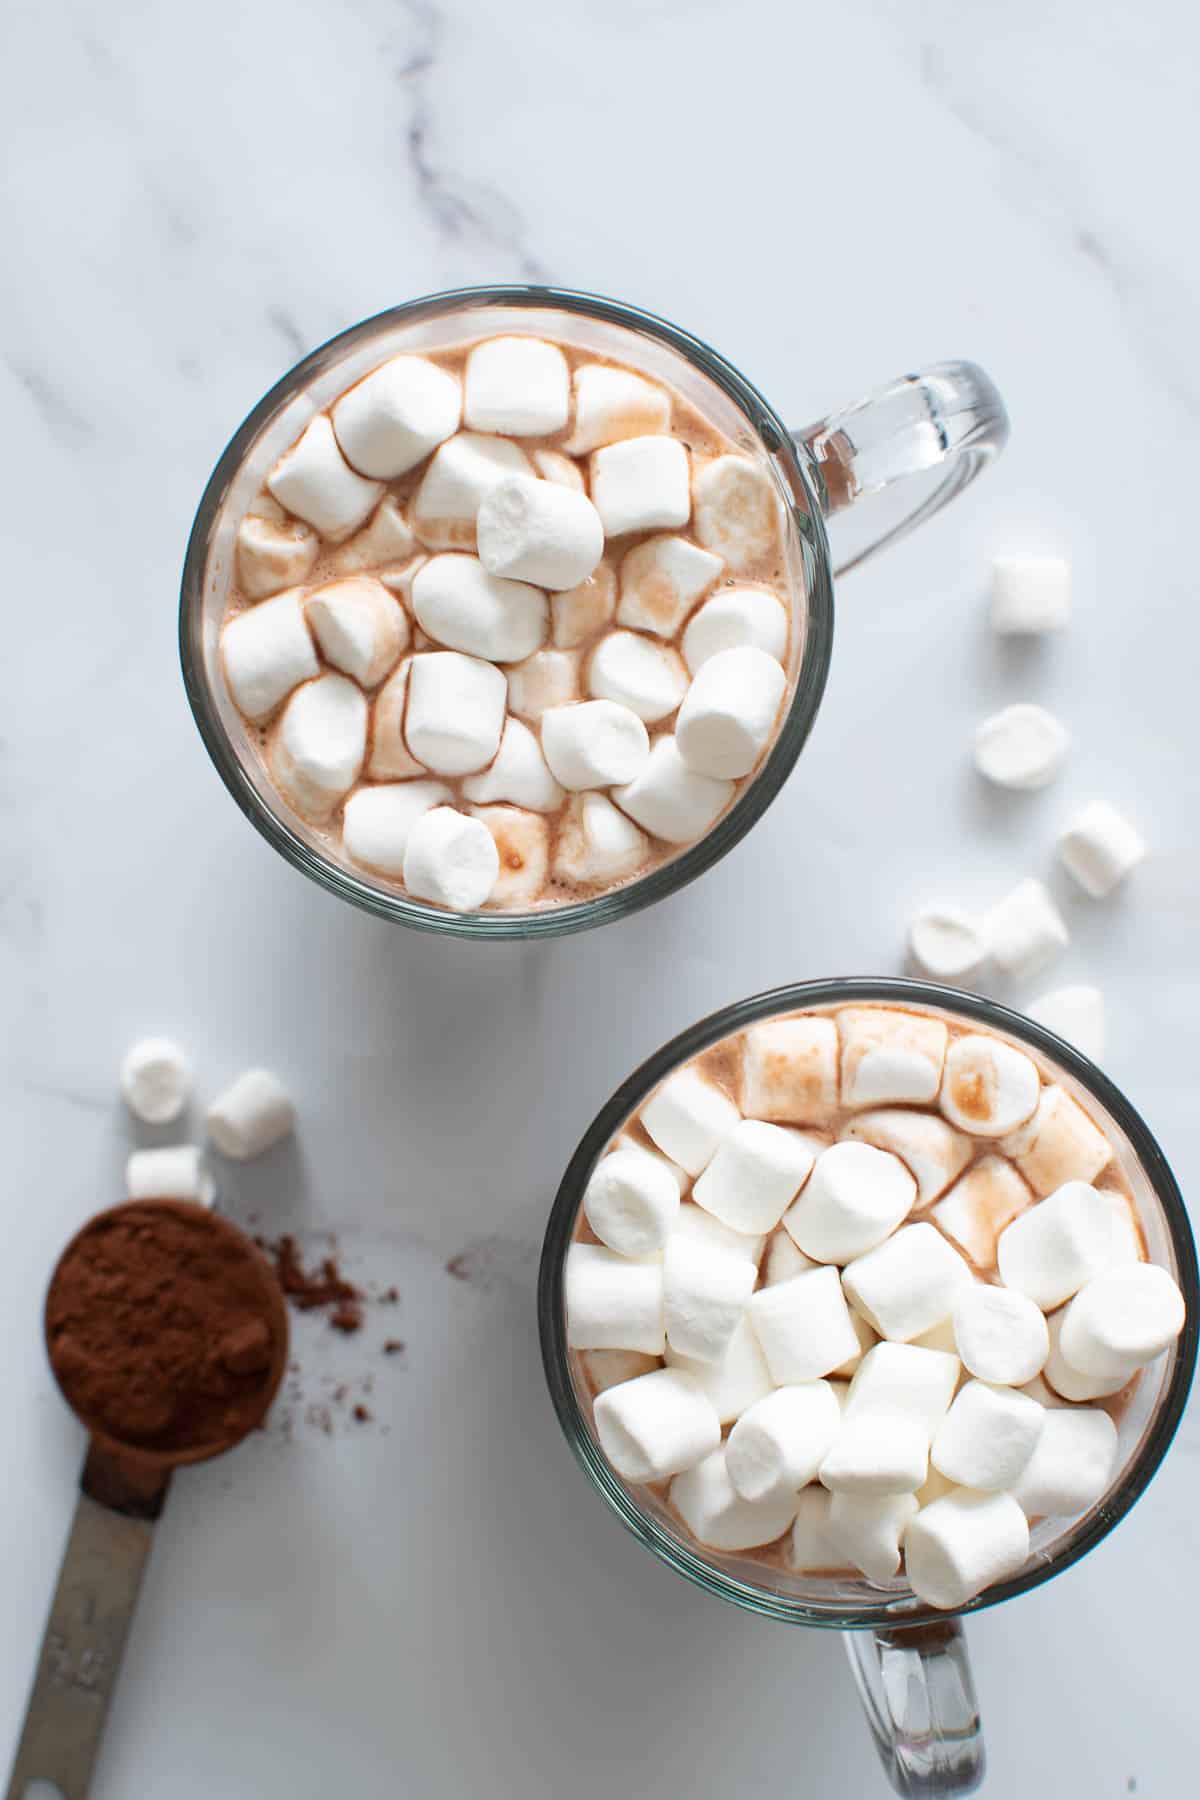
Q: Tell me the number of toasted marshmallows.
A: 0